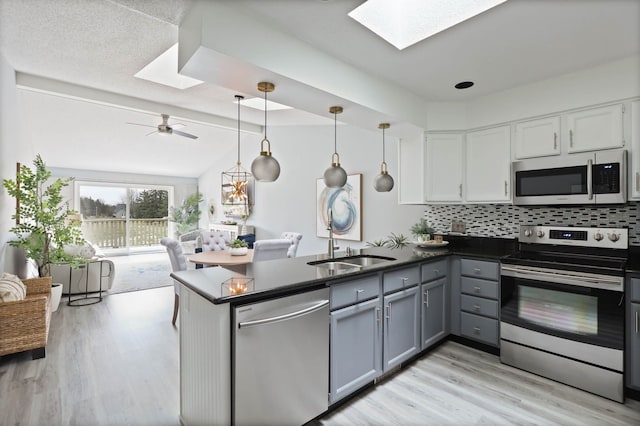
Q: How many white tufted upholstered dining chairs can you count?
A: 4